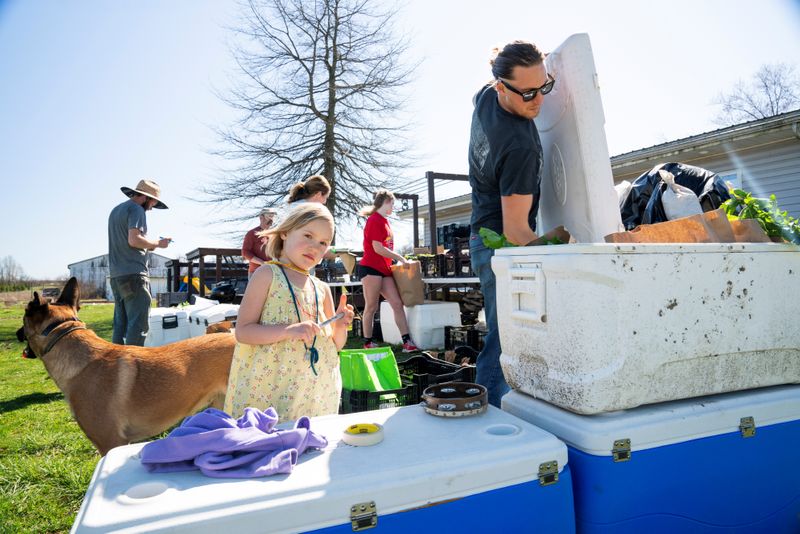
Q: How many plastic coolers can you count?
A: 6